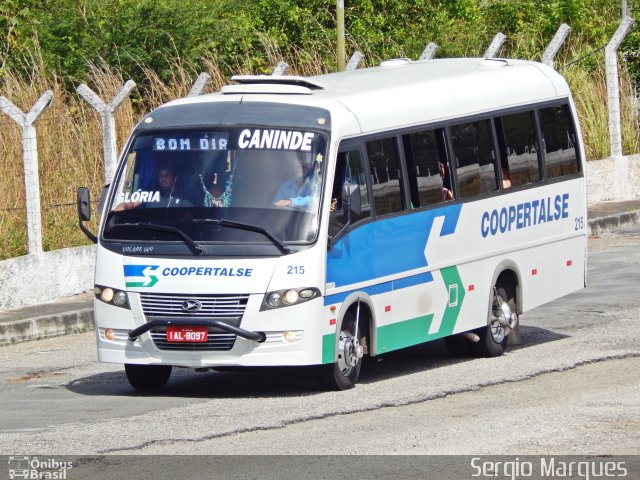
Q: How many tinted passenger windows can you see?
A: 5